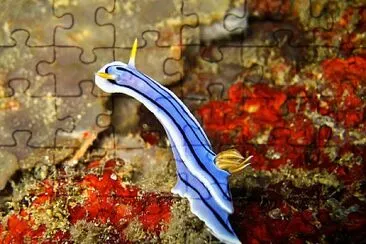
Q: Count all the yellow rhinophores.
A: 2